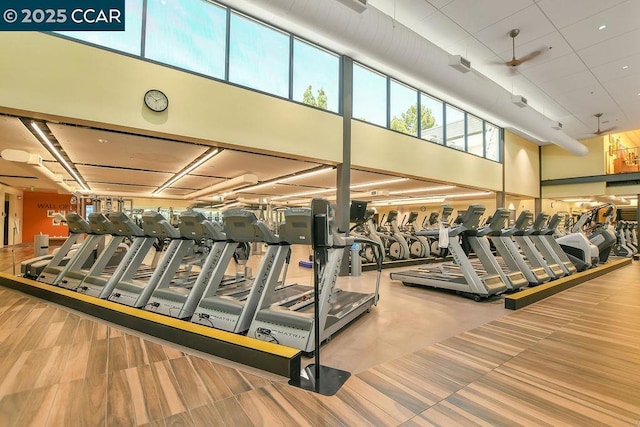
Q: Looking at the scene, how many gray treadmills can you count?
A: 12